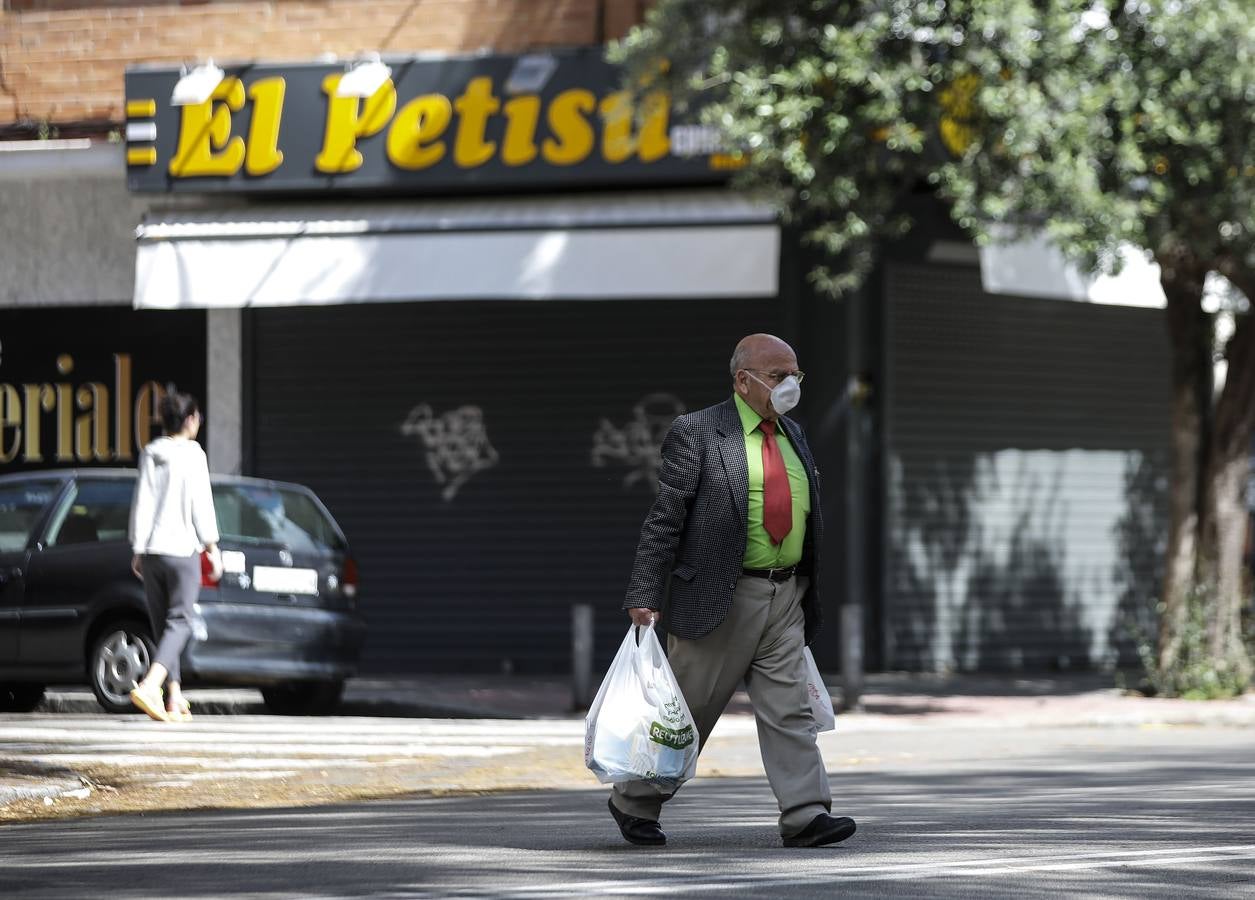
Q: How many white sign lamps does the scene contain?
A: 3